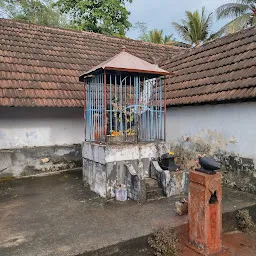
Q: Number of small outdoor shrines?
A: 1